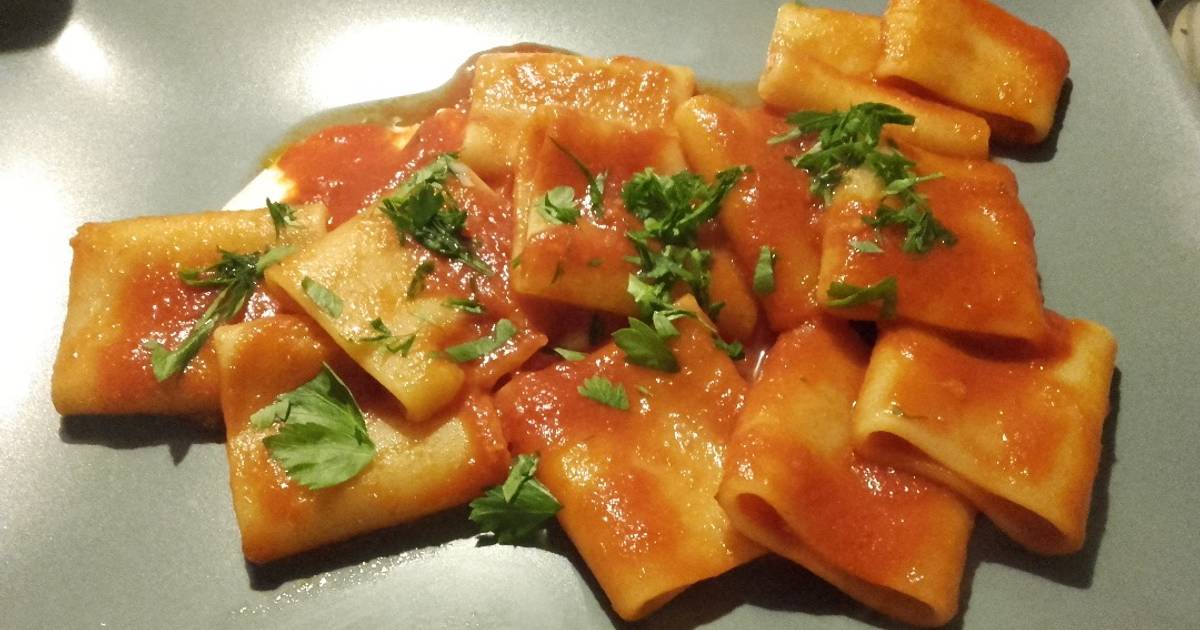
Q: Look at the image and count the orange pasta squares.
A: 12